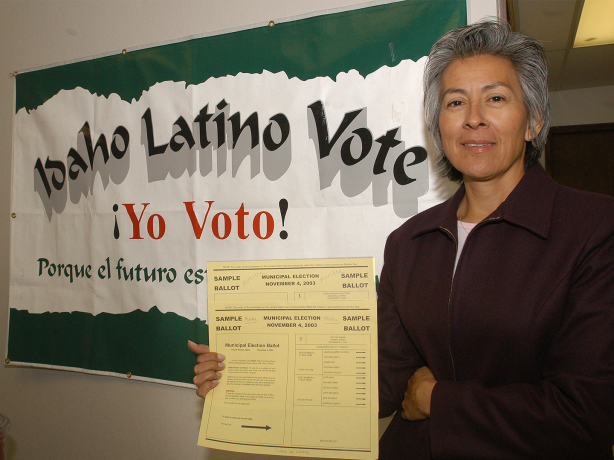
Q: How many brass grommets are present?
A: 6